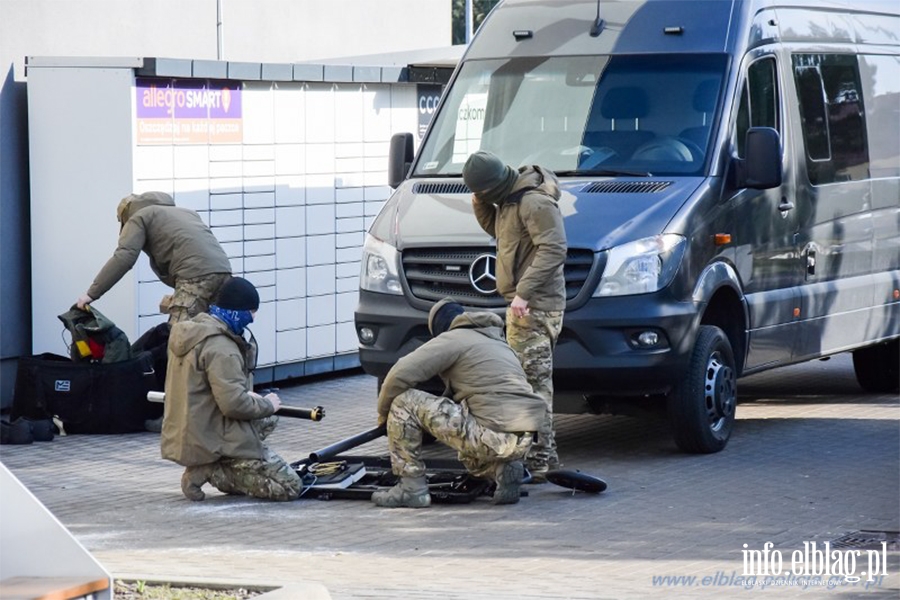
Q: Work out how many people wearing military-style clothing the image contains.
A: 4